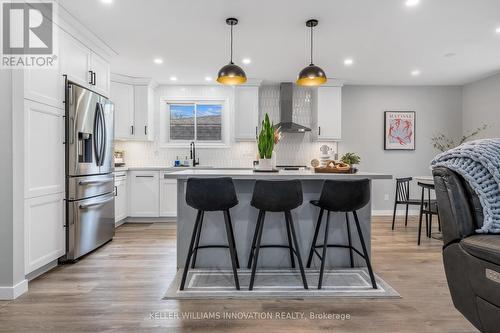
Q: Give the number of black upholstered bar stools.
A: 3